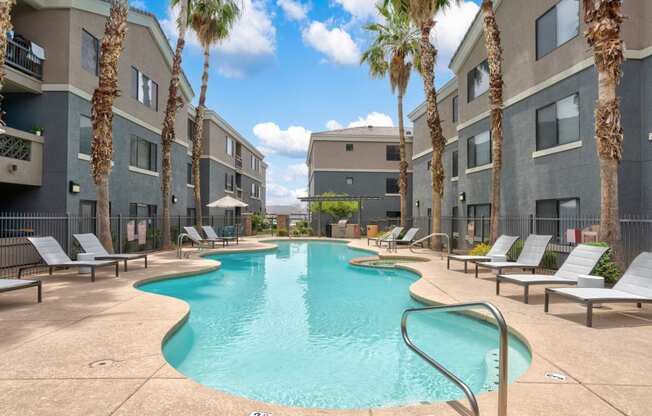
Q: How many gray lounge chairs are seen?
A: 11